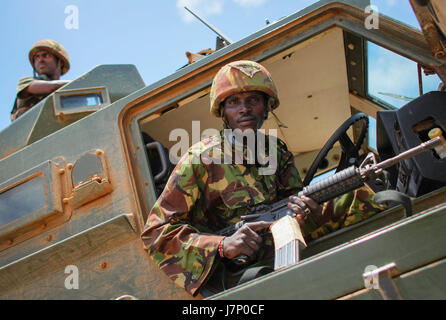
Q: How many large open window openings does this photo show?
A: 1